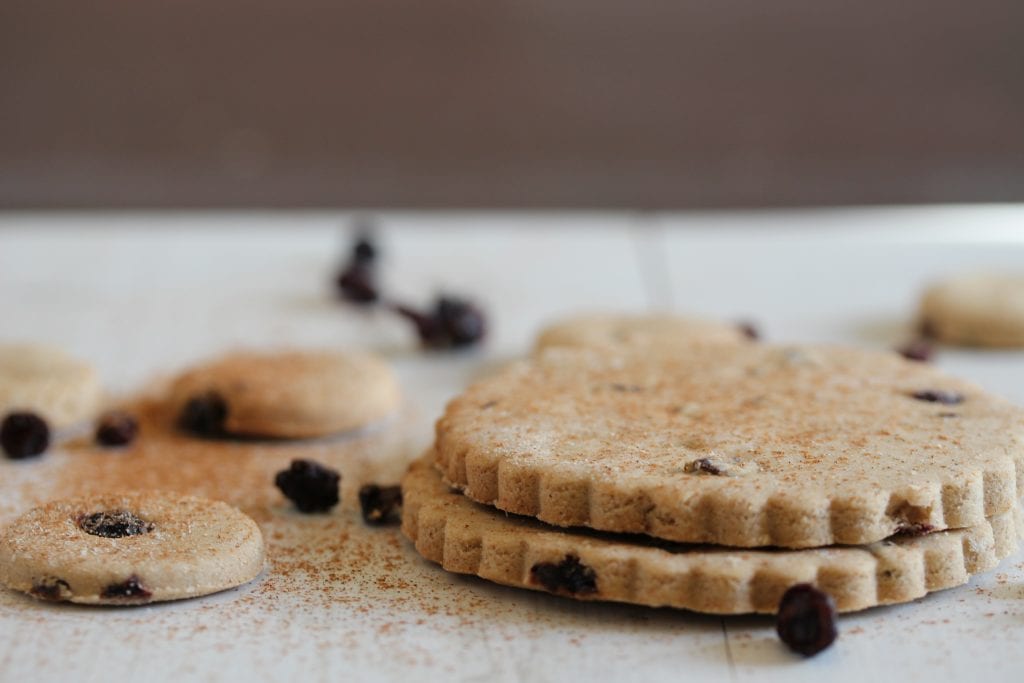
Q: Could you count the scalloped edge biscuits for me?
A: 2